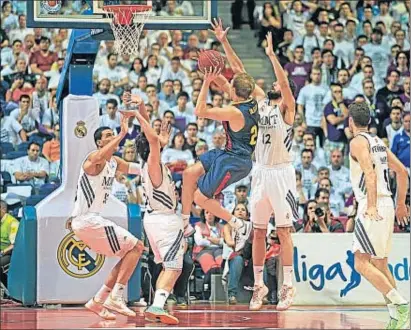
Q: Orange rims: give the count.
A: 1